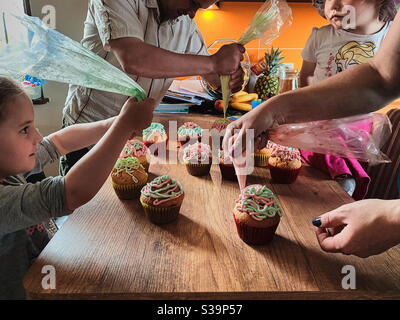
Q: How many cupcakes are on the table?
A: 11